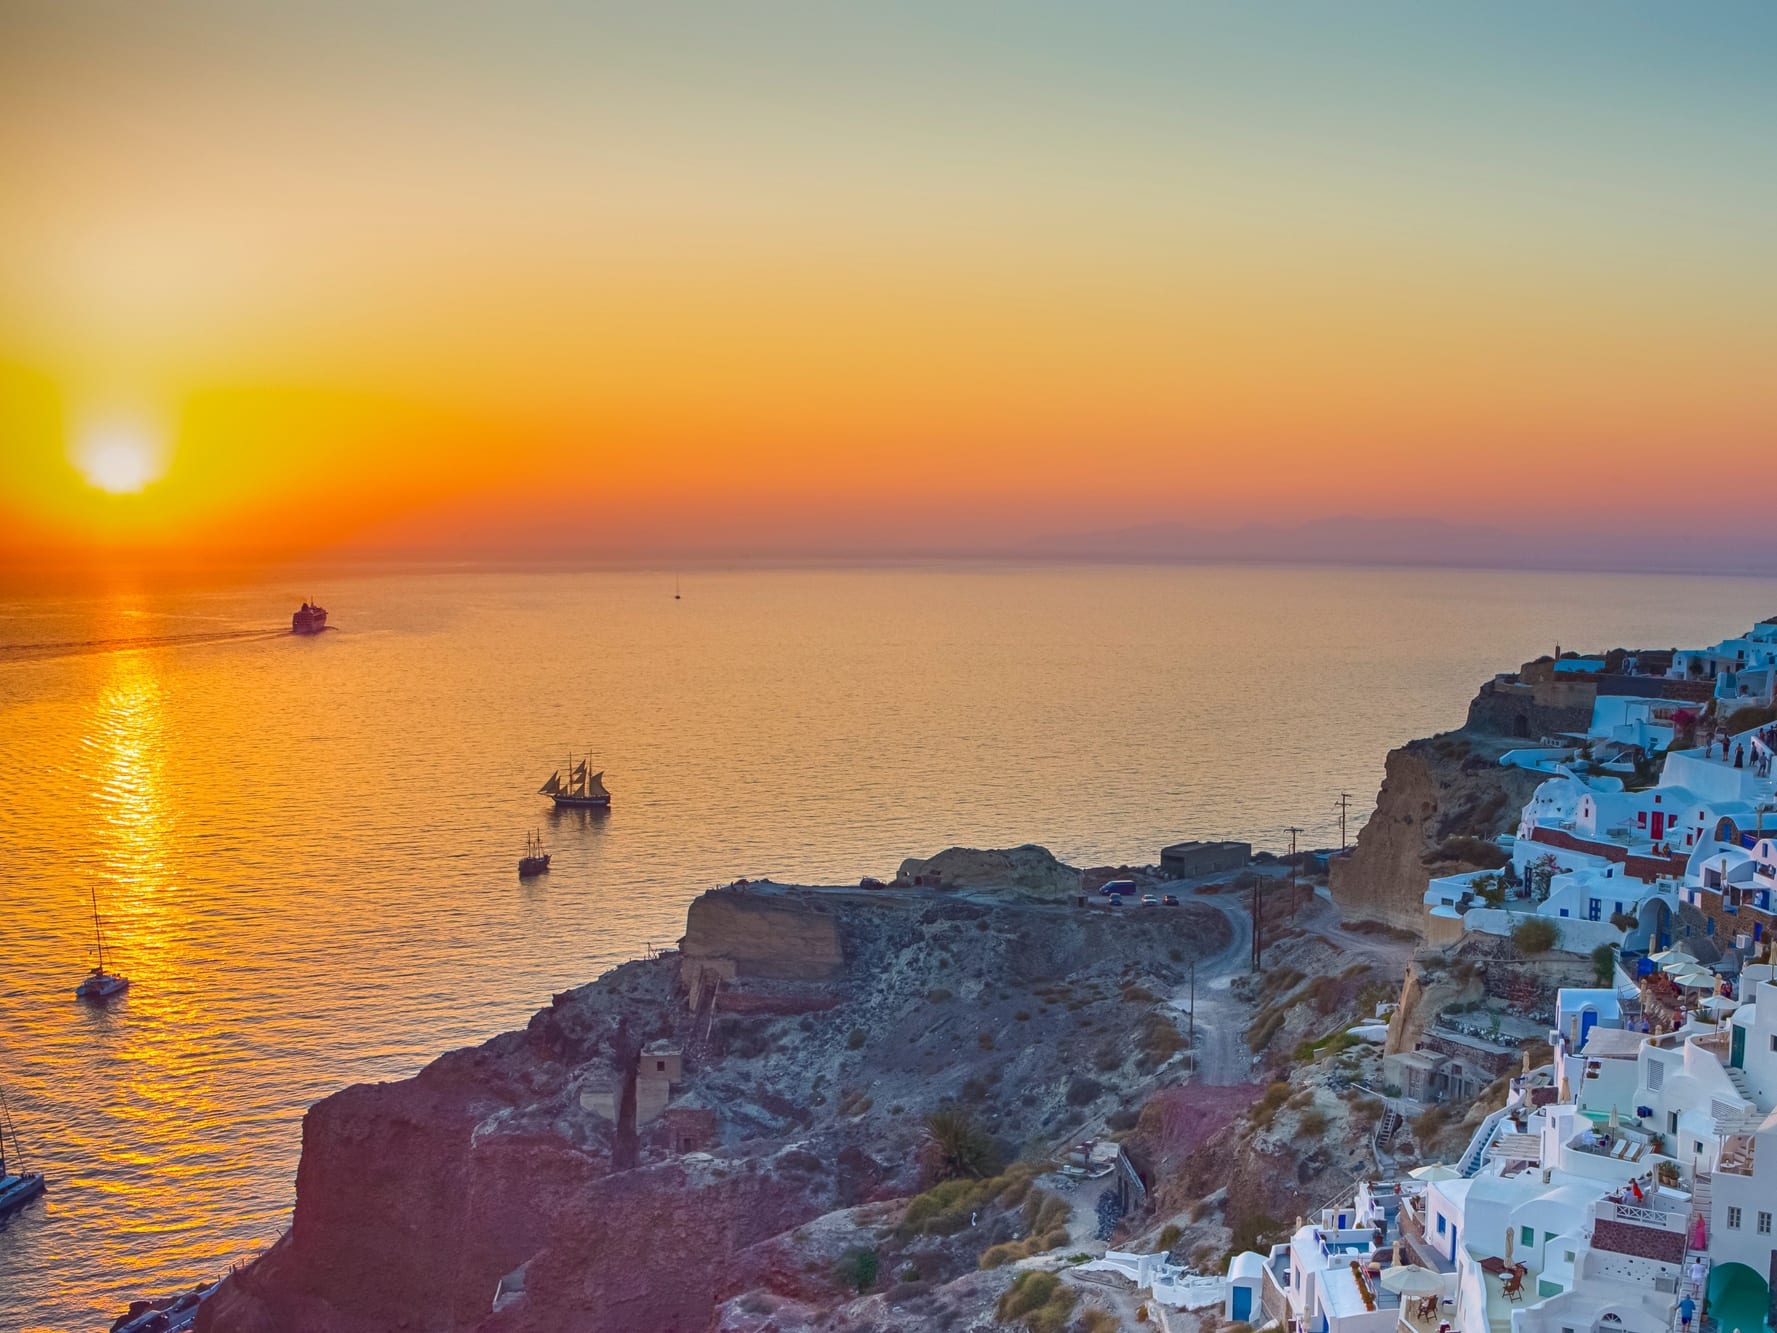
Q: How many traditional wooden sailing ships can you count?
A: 2